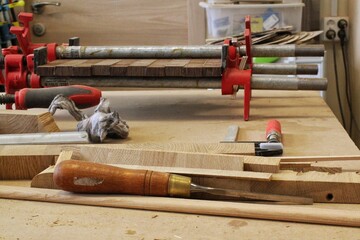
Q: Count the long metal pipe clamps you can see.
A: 3